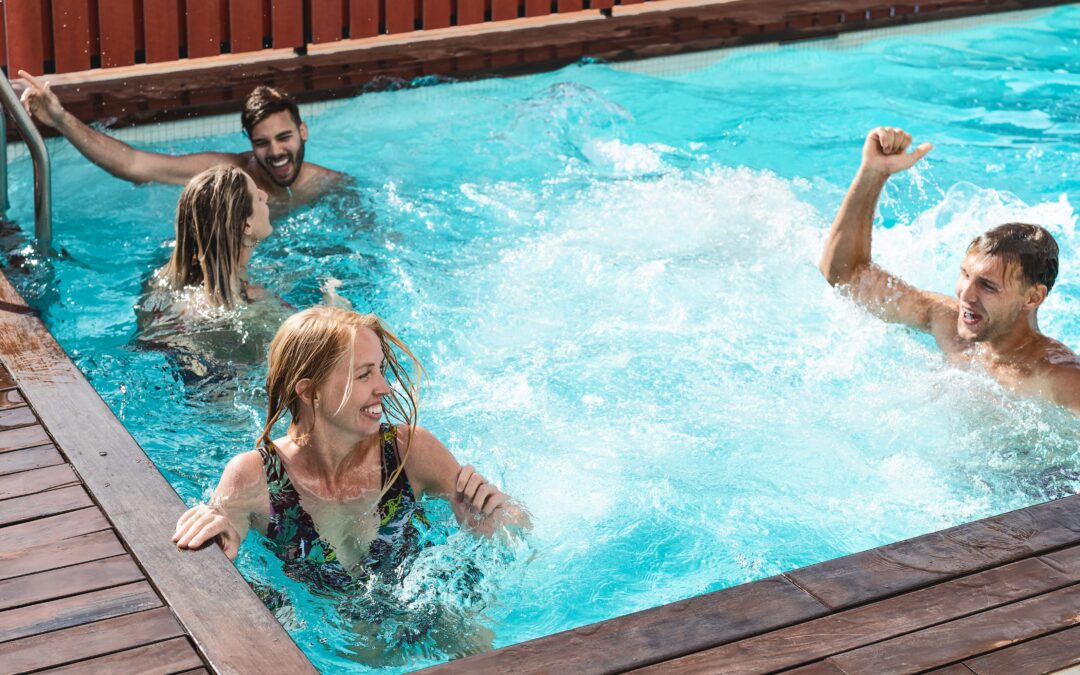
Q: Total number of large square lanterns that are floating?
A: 0